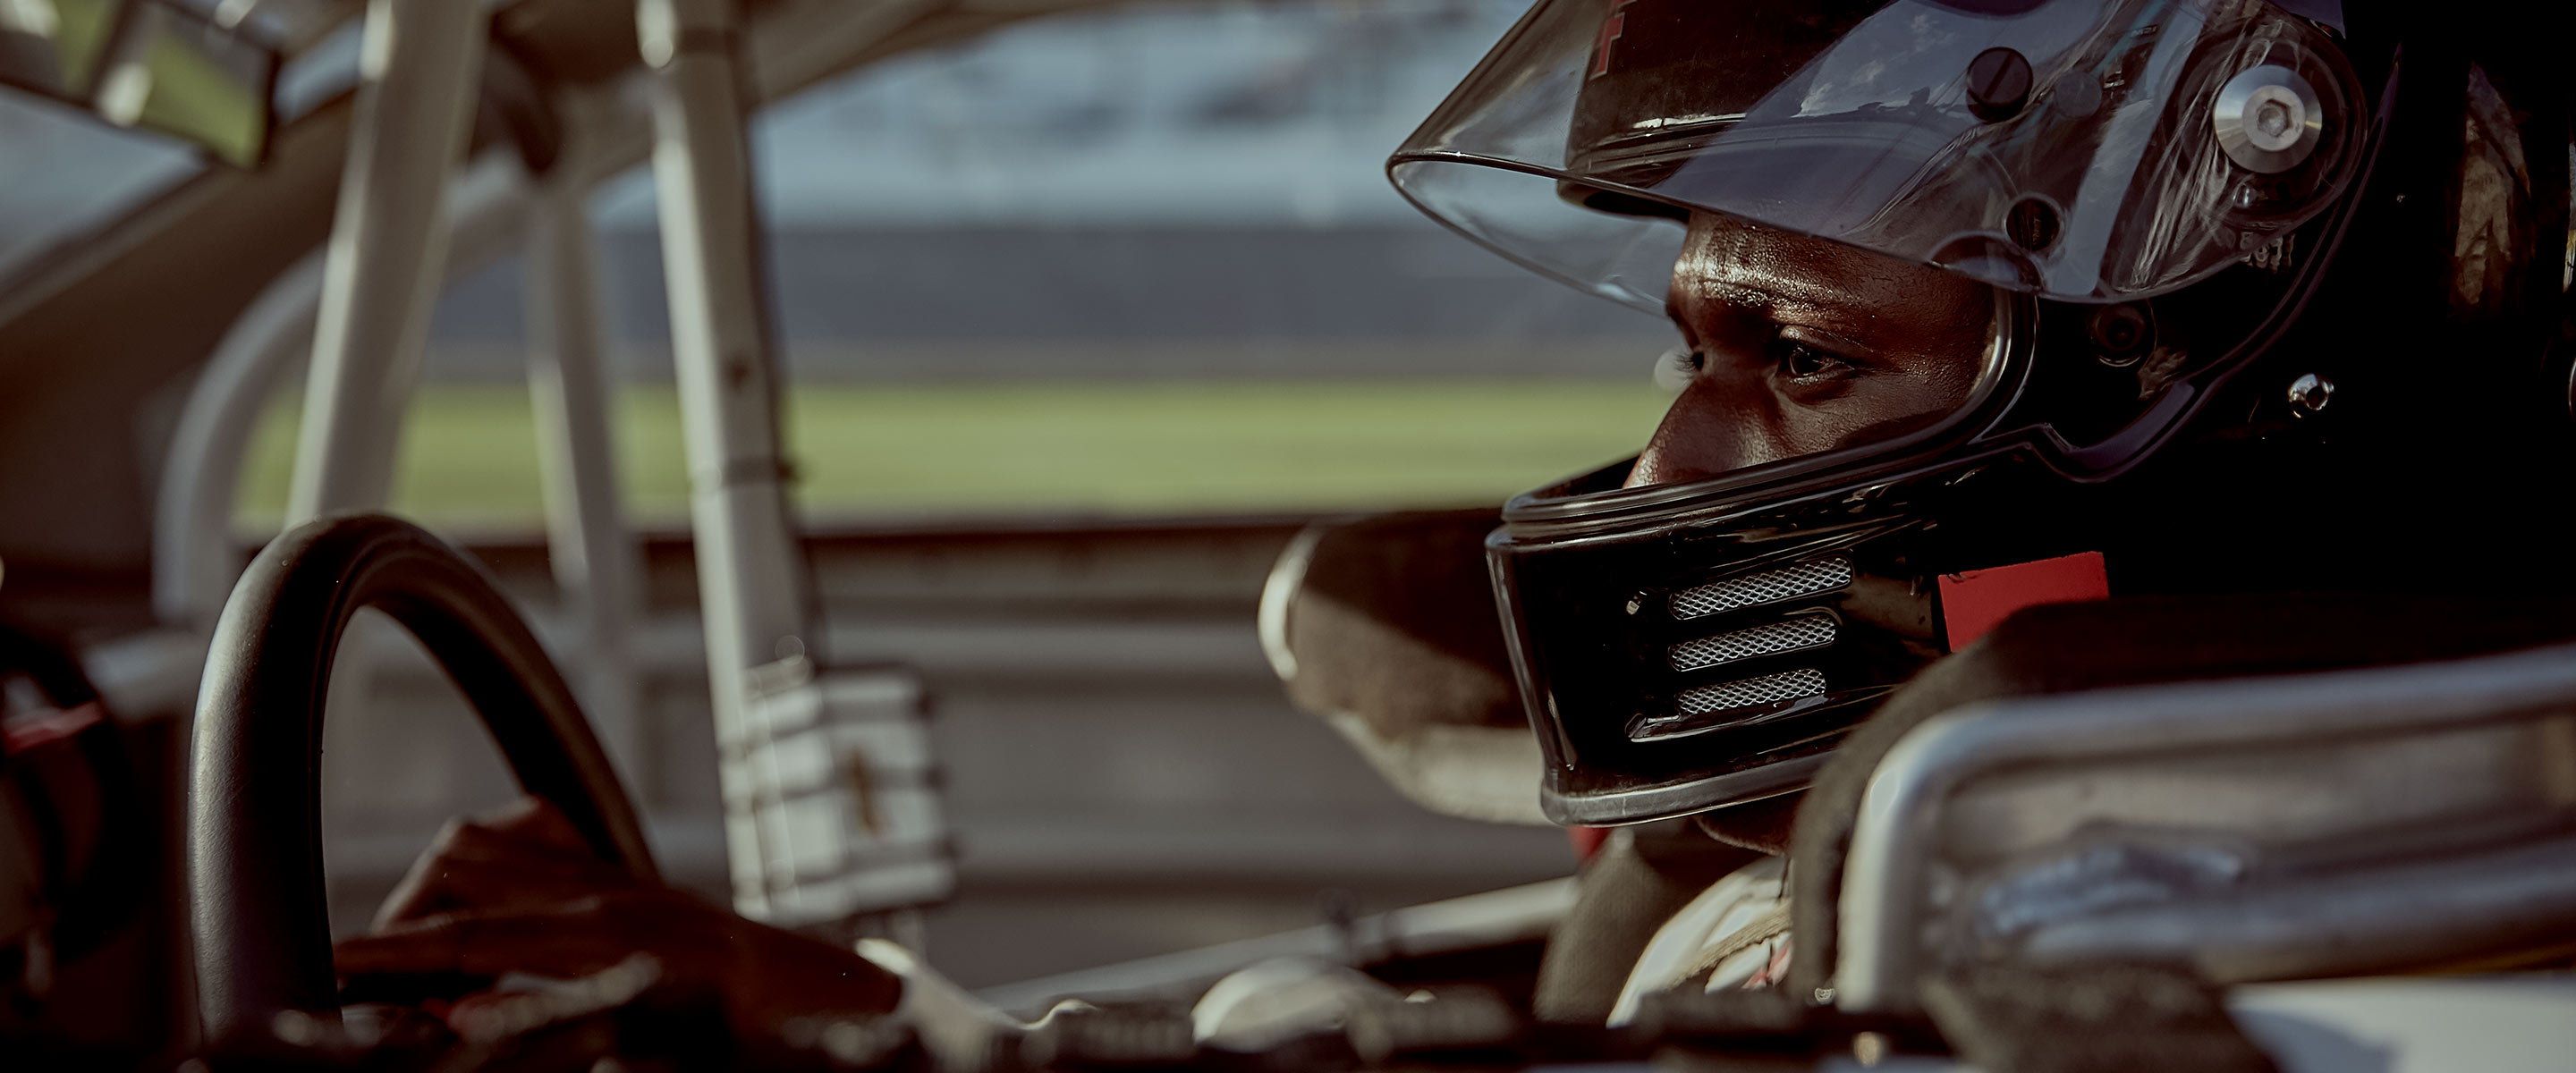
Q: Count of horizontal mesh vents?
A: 3